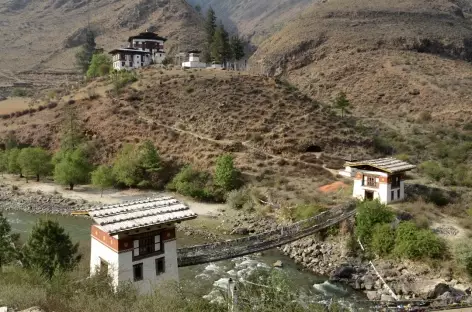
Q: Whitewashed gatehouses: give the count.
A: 2